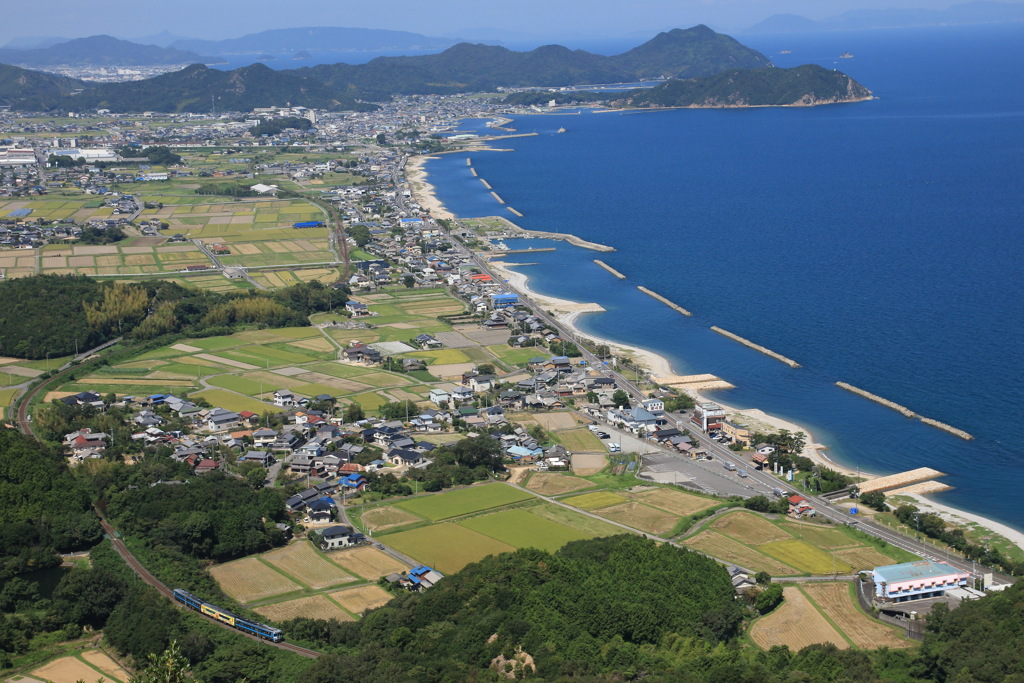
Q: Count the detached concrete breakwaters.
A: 9